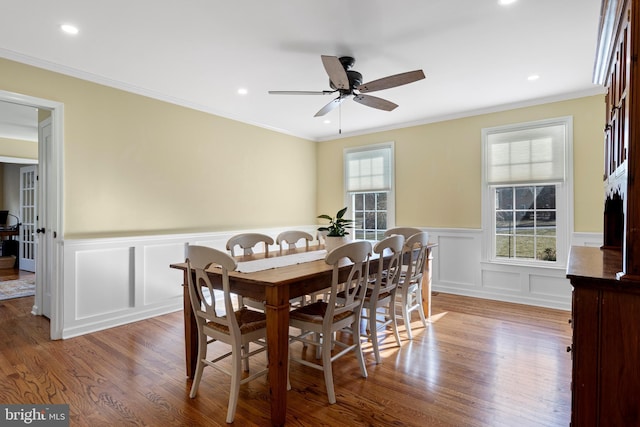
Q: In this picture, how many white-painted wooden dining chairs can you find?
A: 8